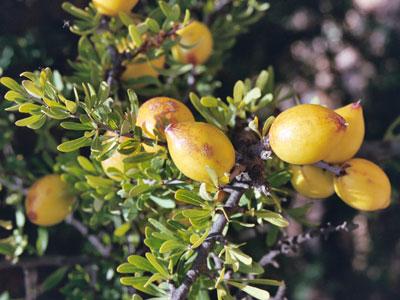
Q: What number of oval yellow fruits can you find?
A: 11